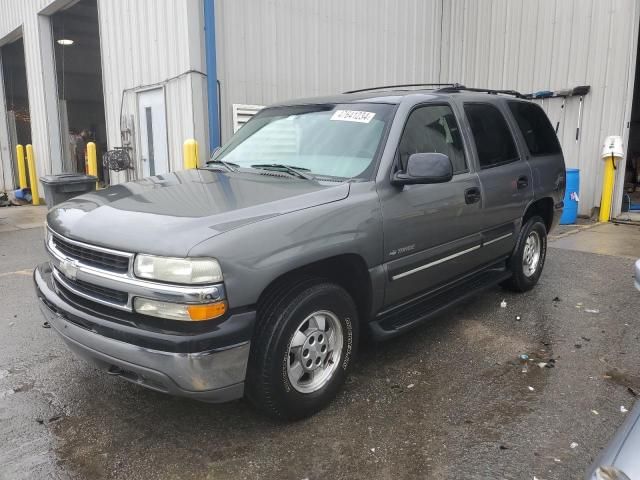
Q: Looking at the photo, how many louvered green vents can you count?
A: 0